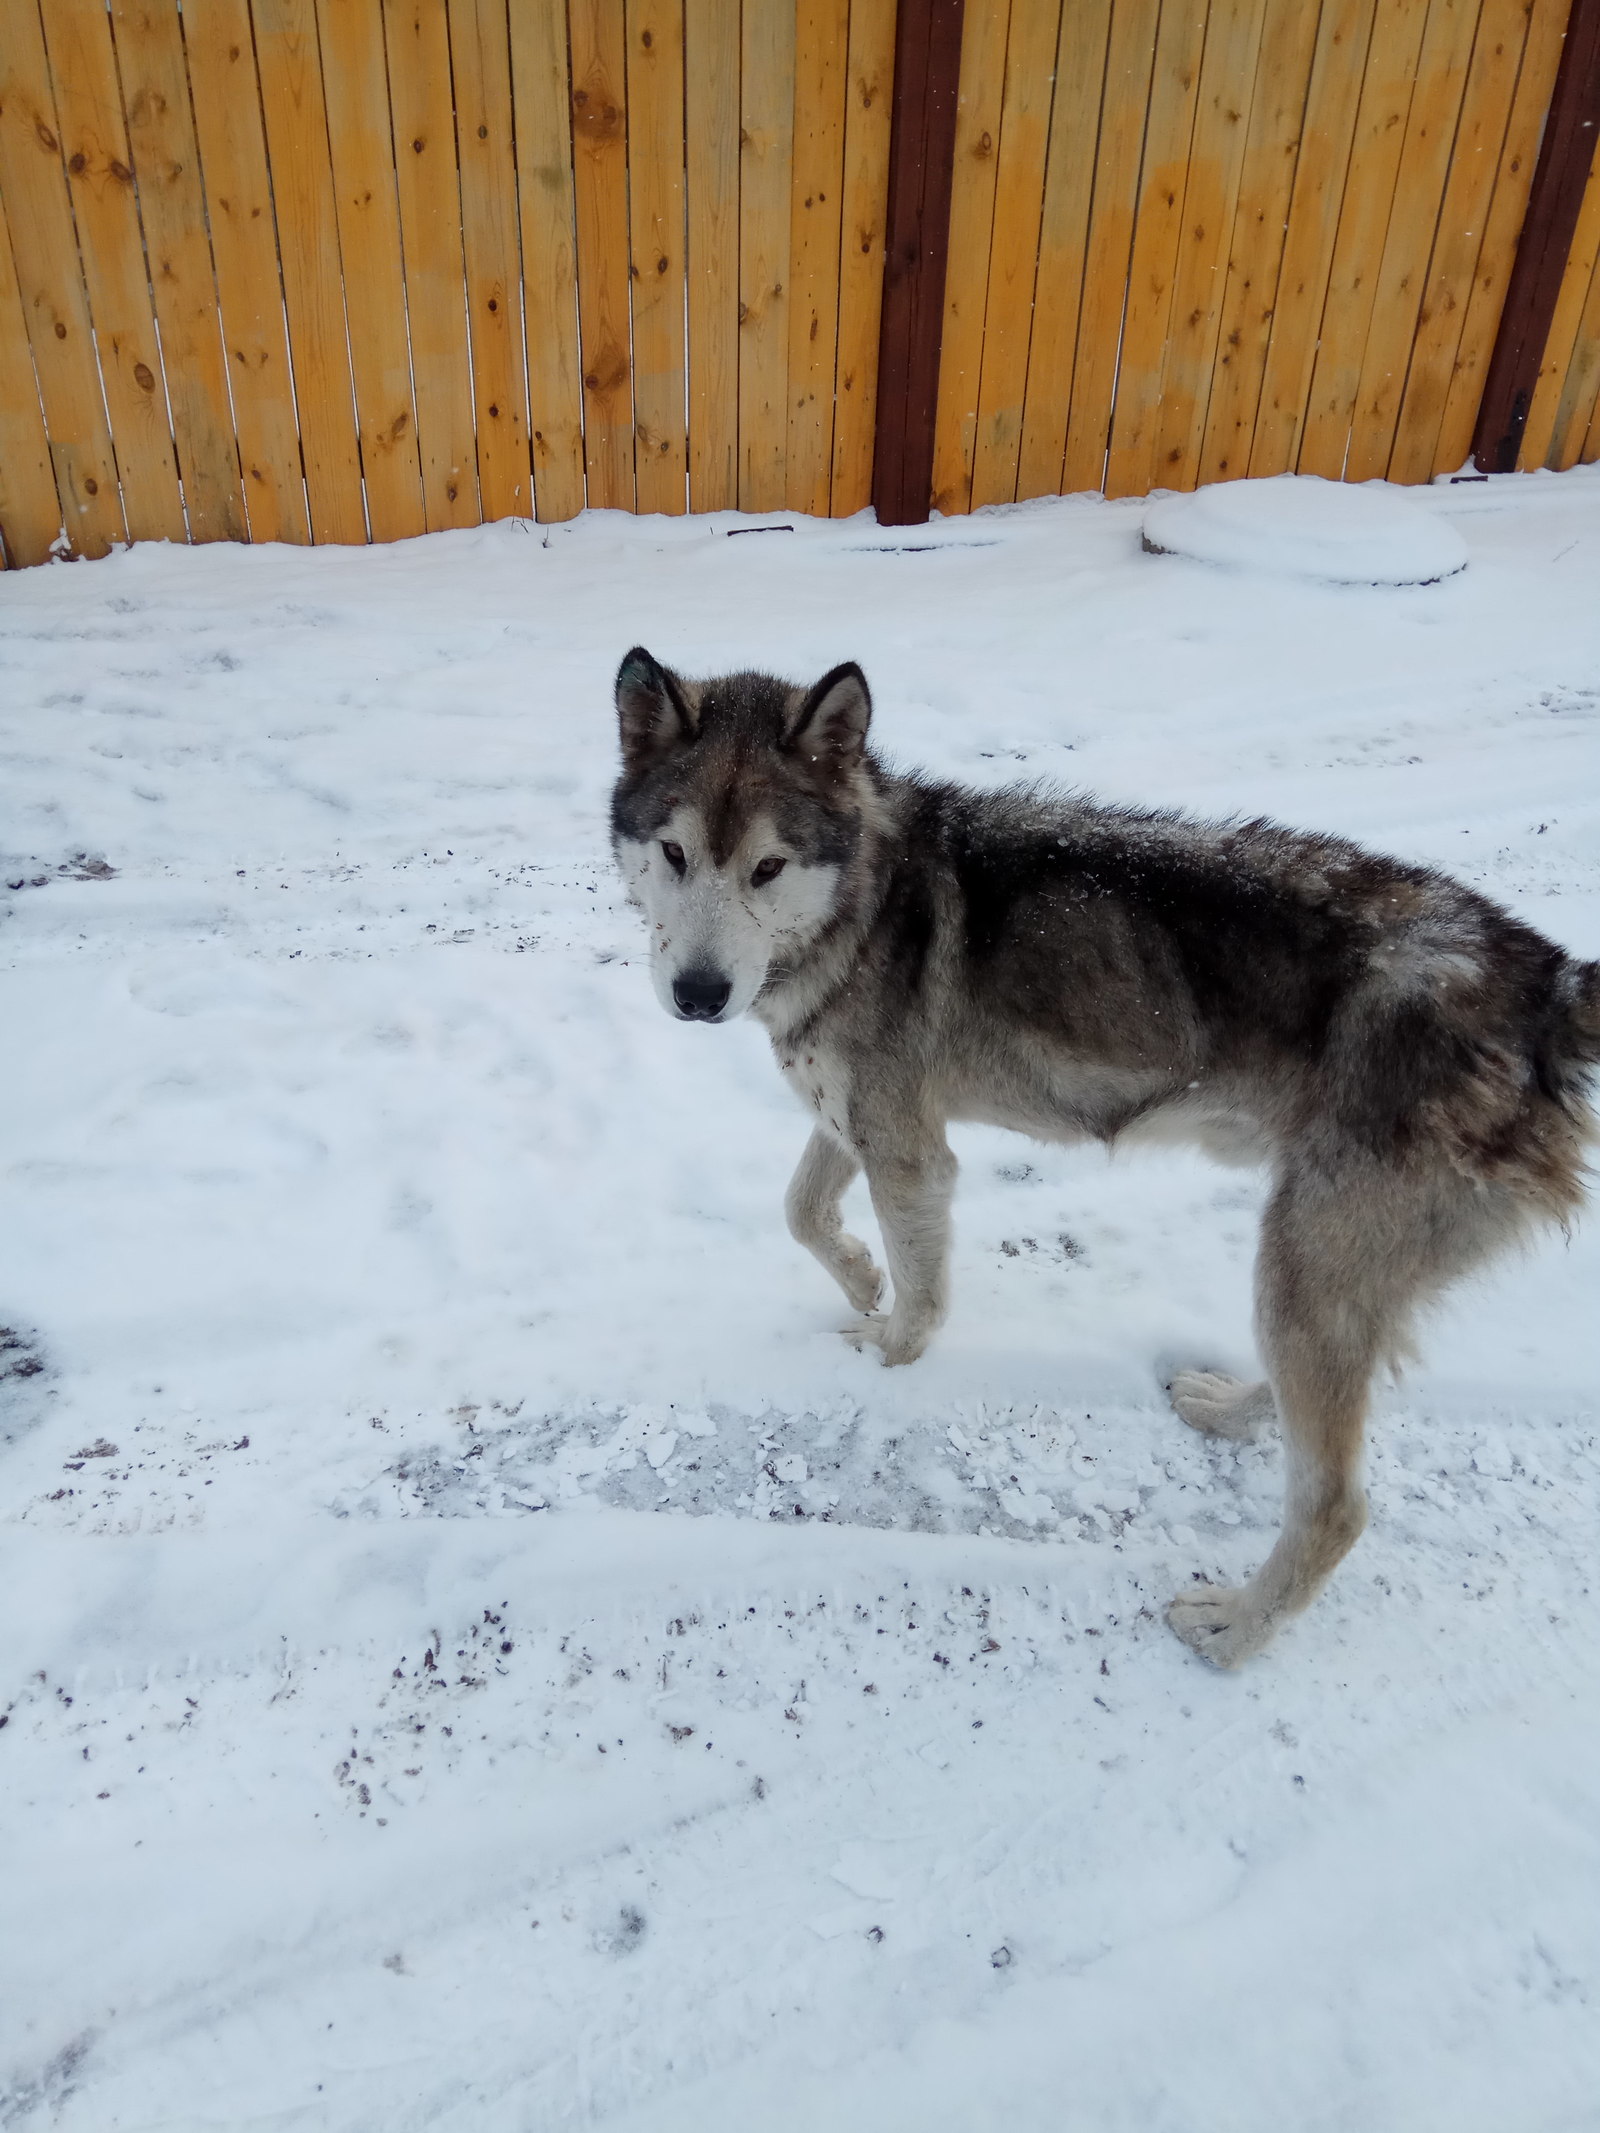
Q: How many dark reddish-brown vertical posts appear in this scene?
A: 2